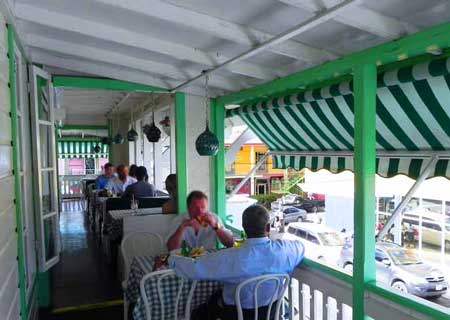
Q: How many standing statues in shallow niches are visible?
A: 0